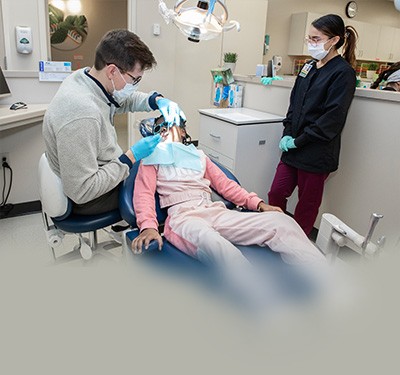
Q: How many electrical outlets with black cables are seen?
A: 1